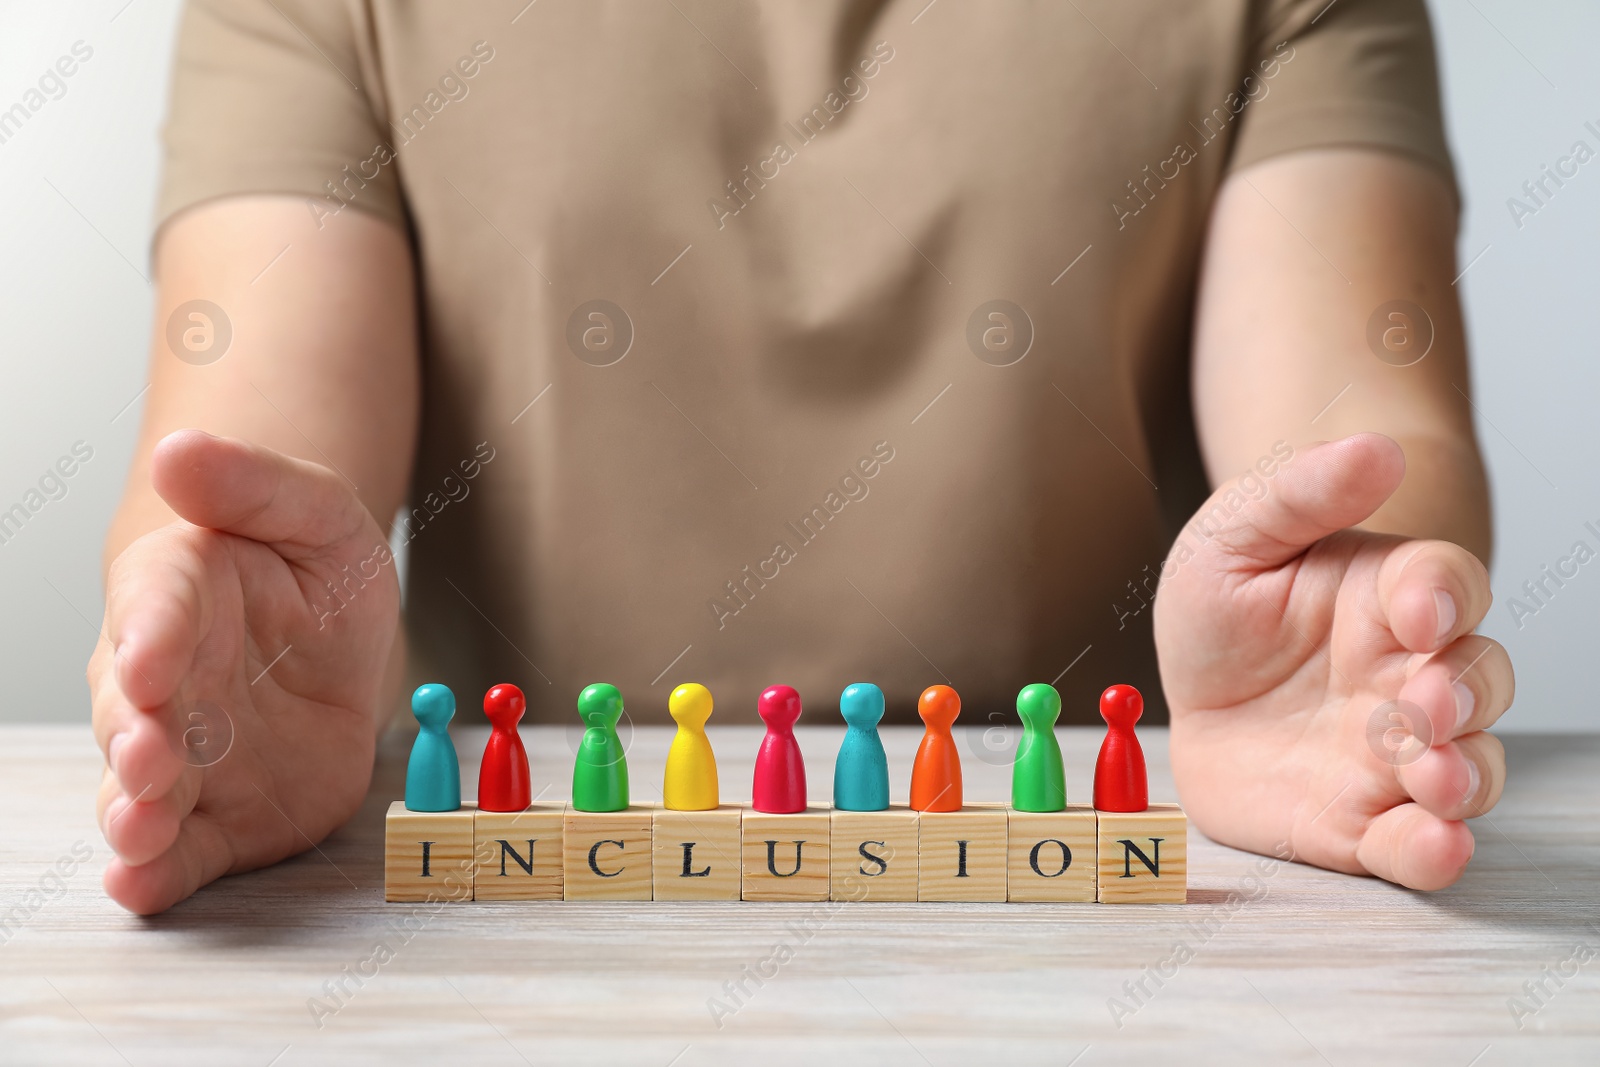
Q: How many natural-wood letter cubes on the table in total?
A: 9